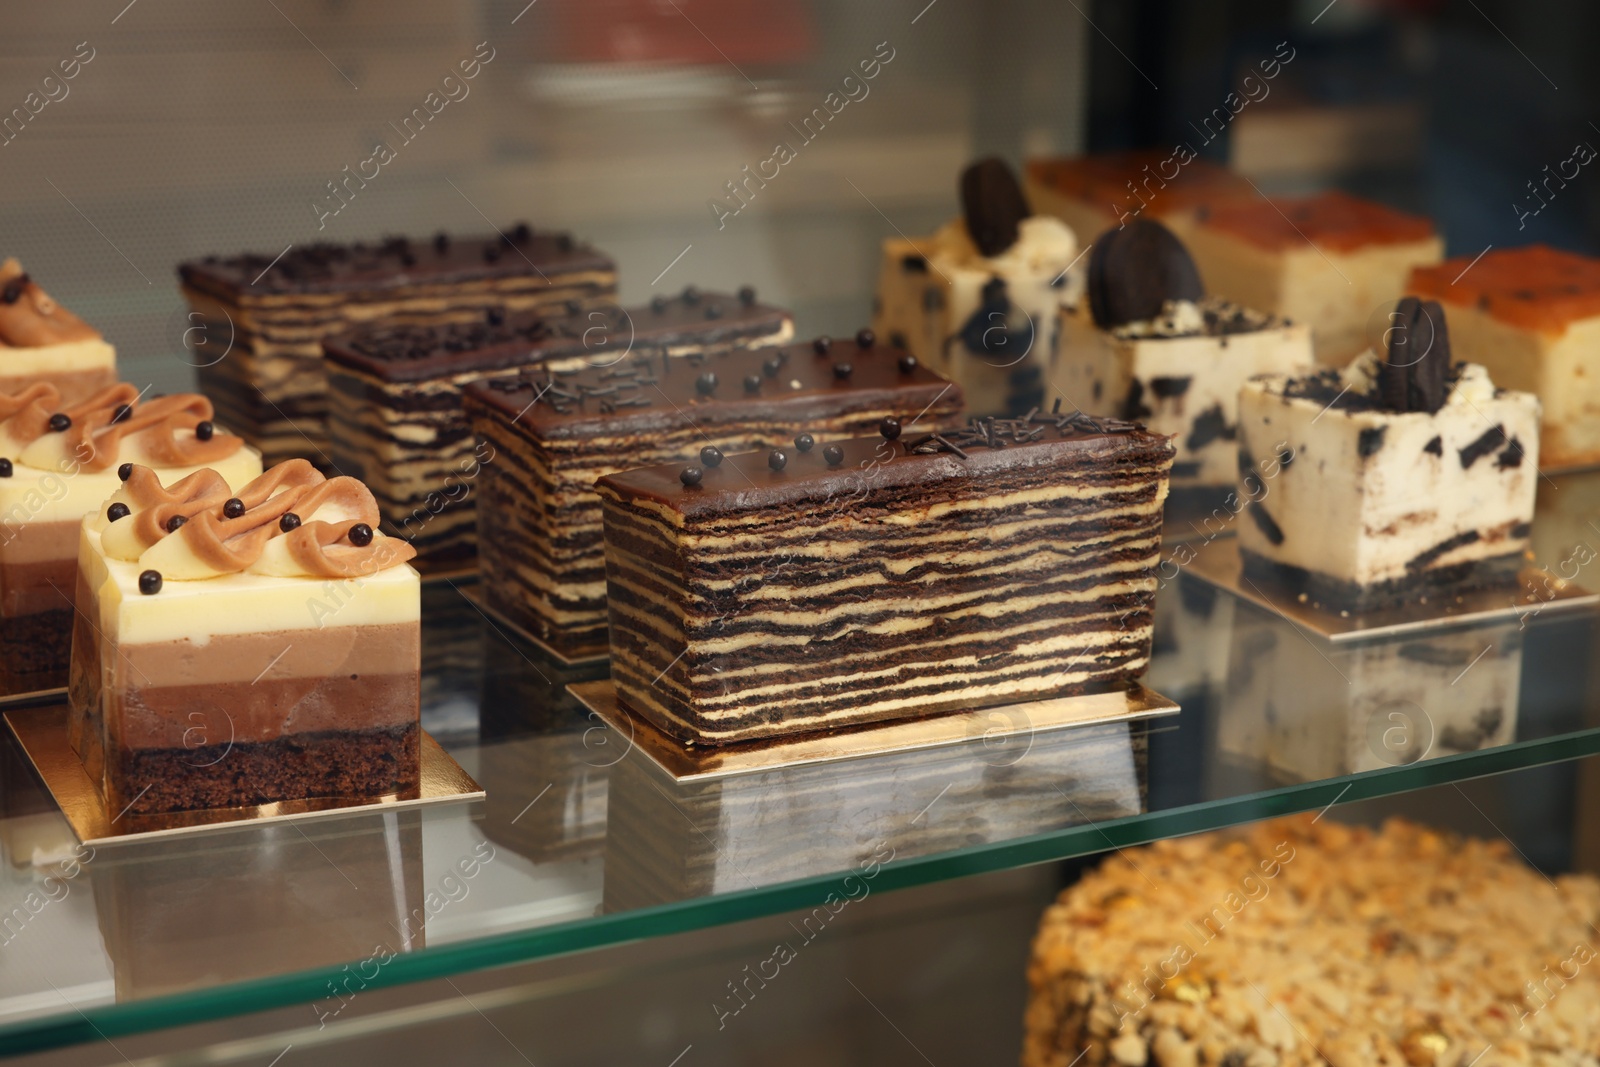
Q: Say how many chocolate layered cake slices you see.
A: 4